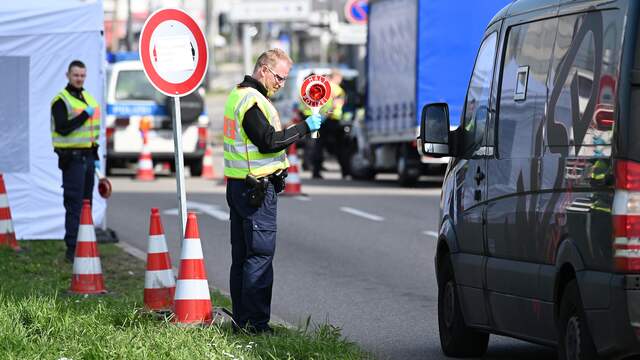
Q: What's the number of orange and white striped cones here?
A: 7